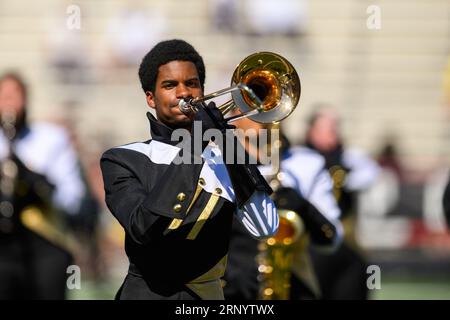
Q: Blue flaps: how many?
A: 1